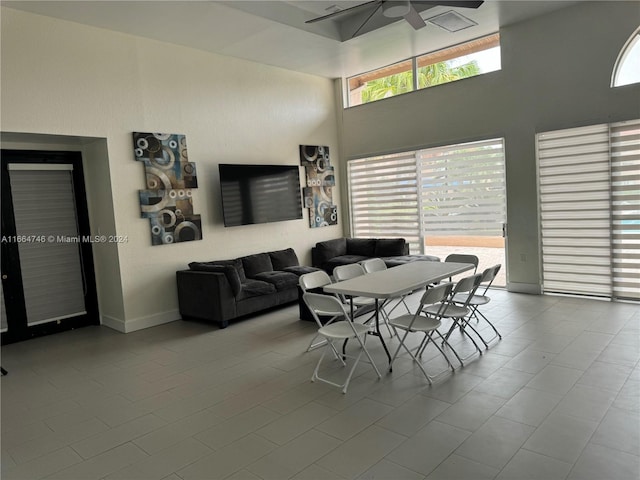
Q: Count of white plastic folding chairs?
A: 8